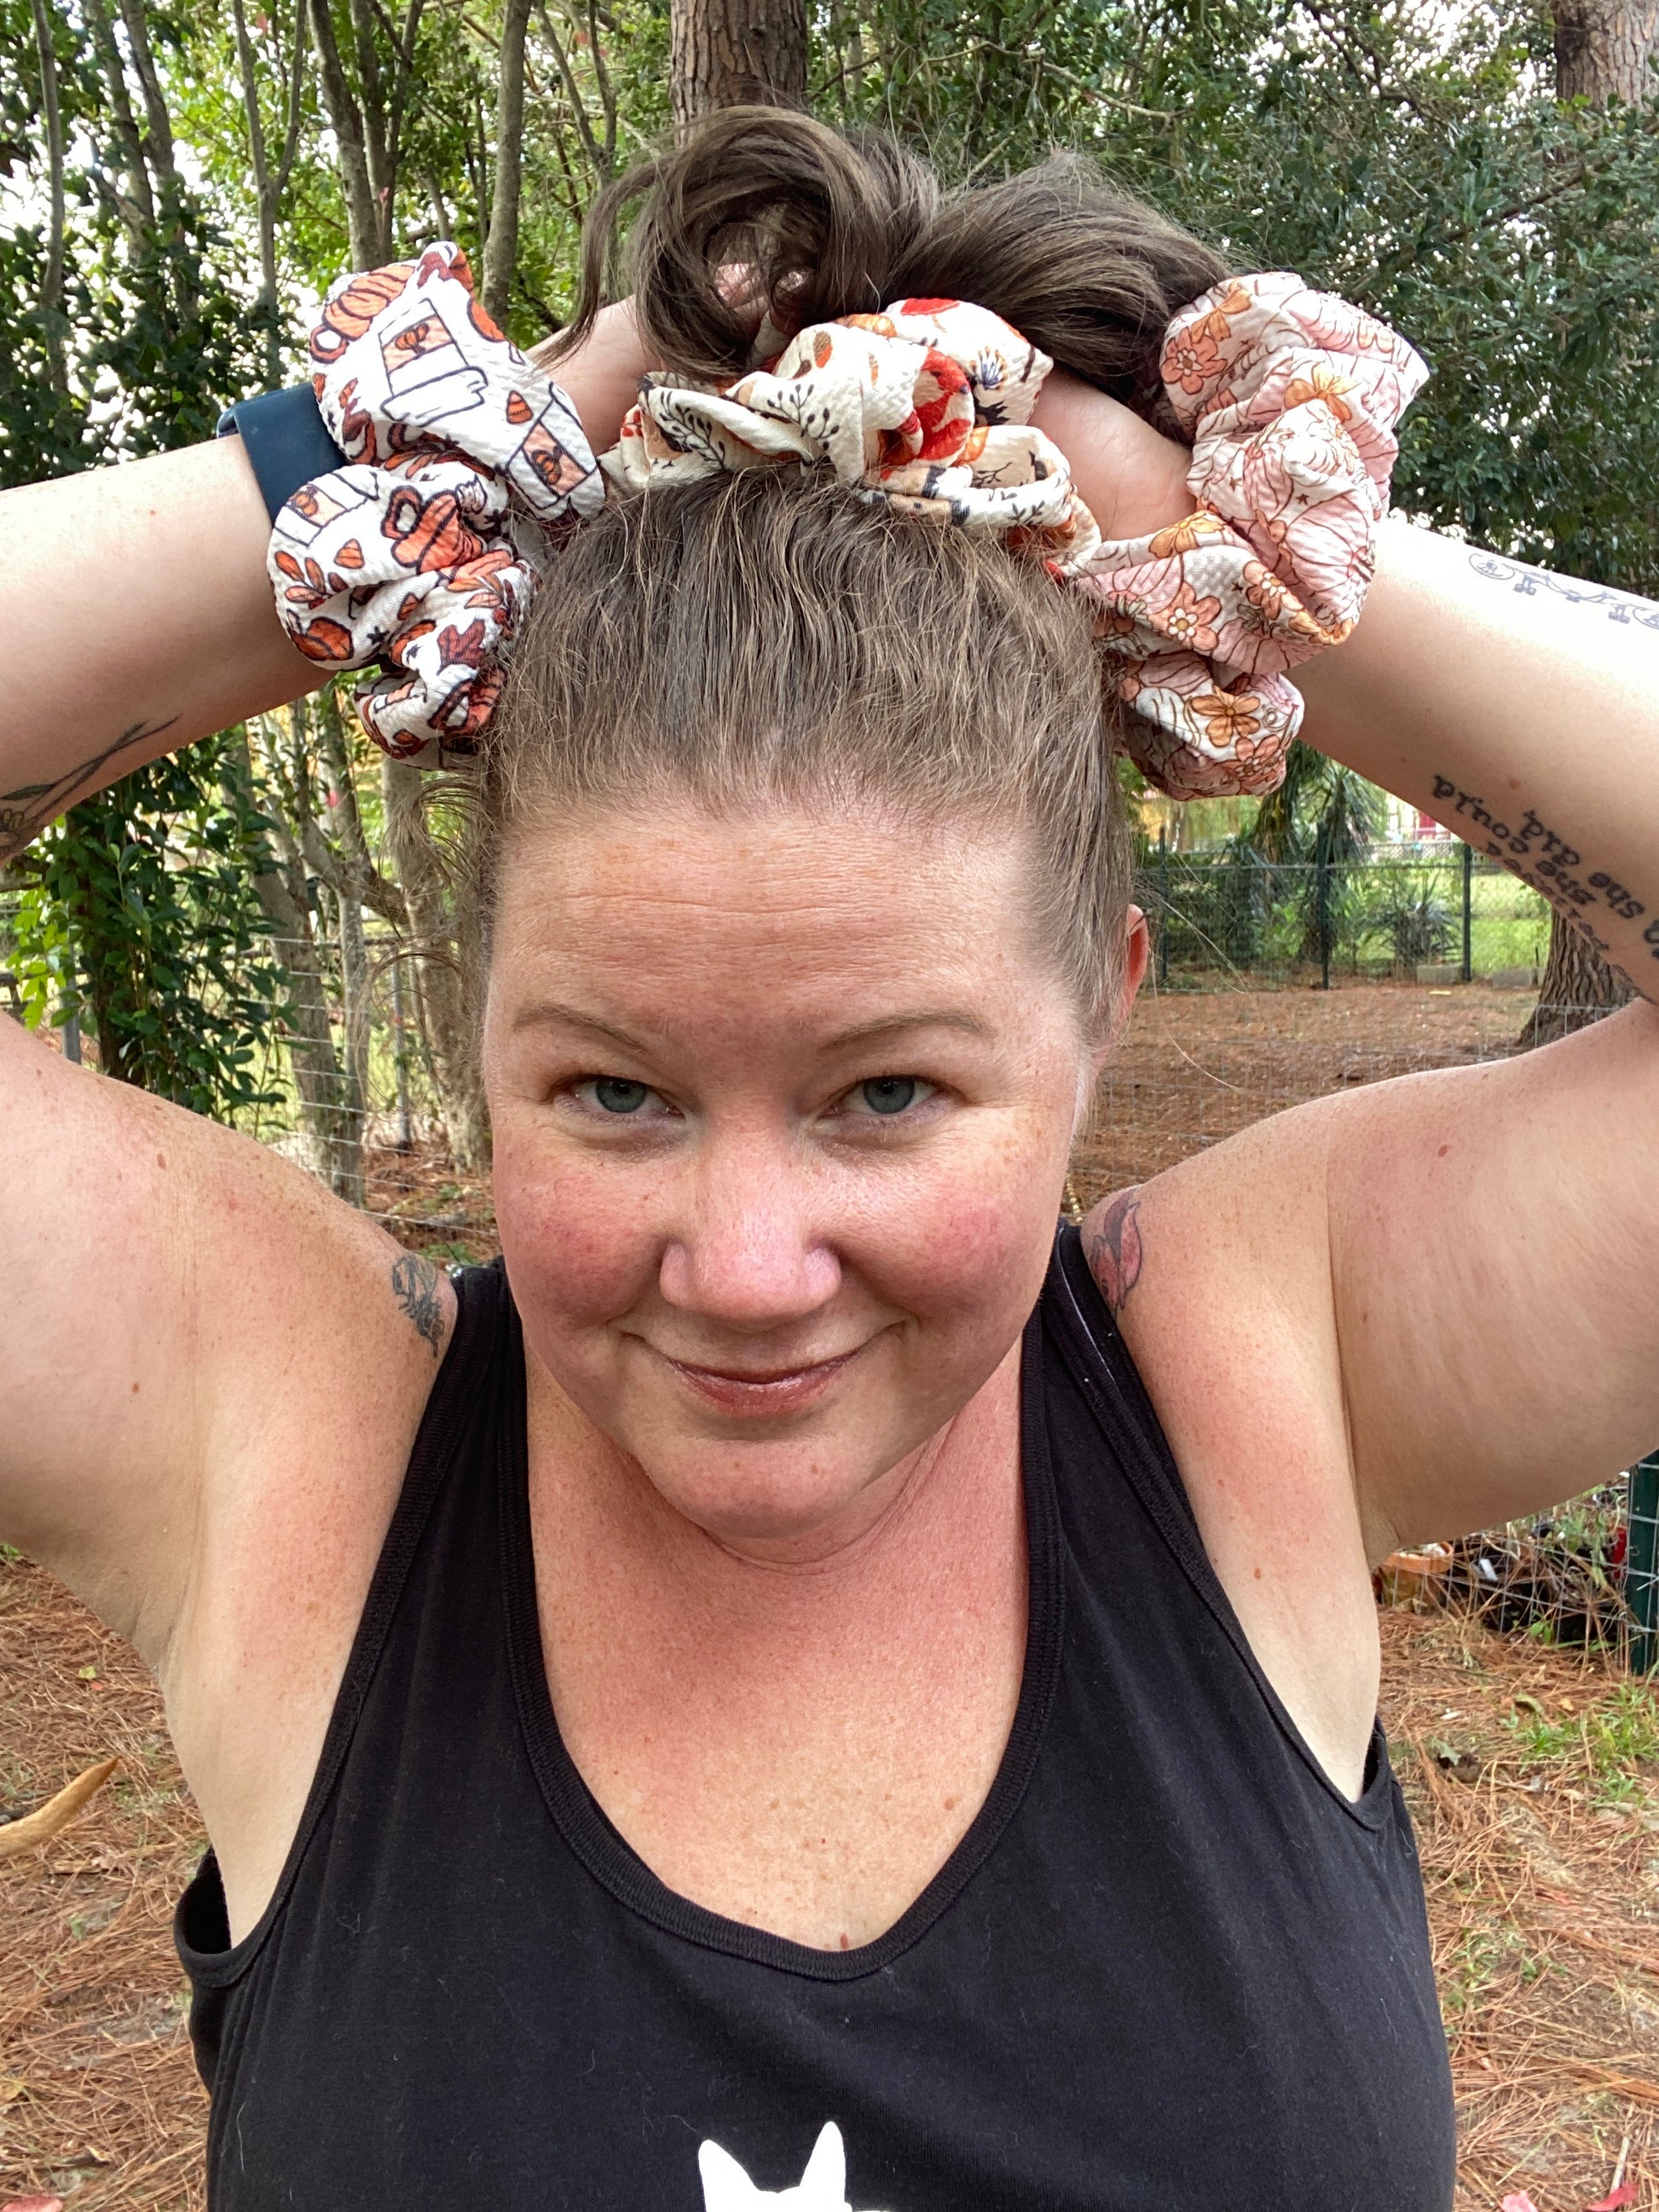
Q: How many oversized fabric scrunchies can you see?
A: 3